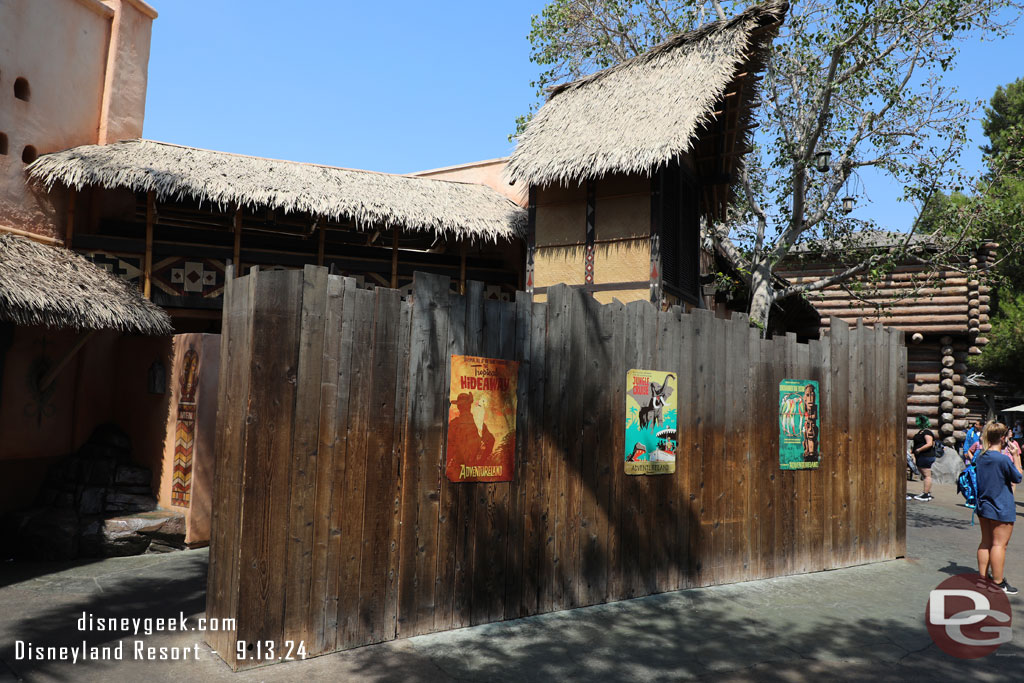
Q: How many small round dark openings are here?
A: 3